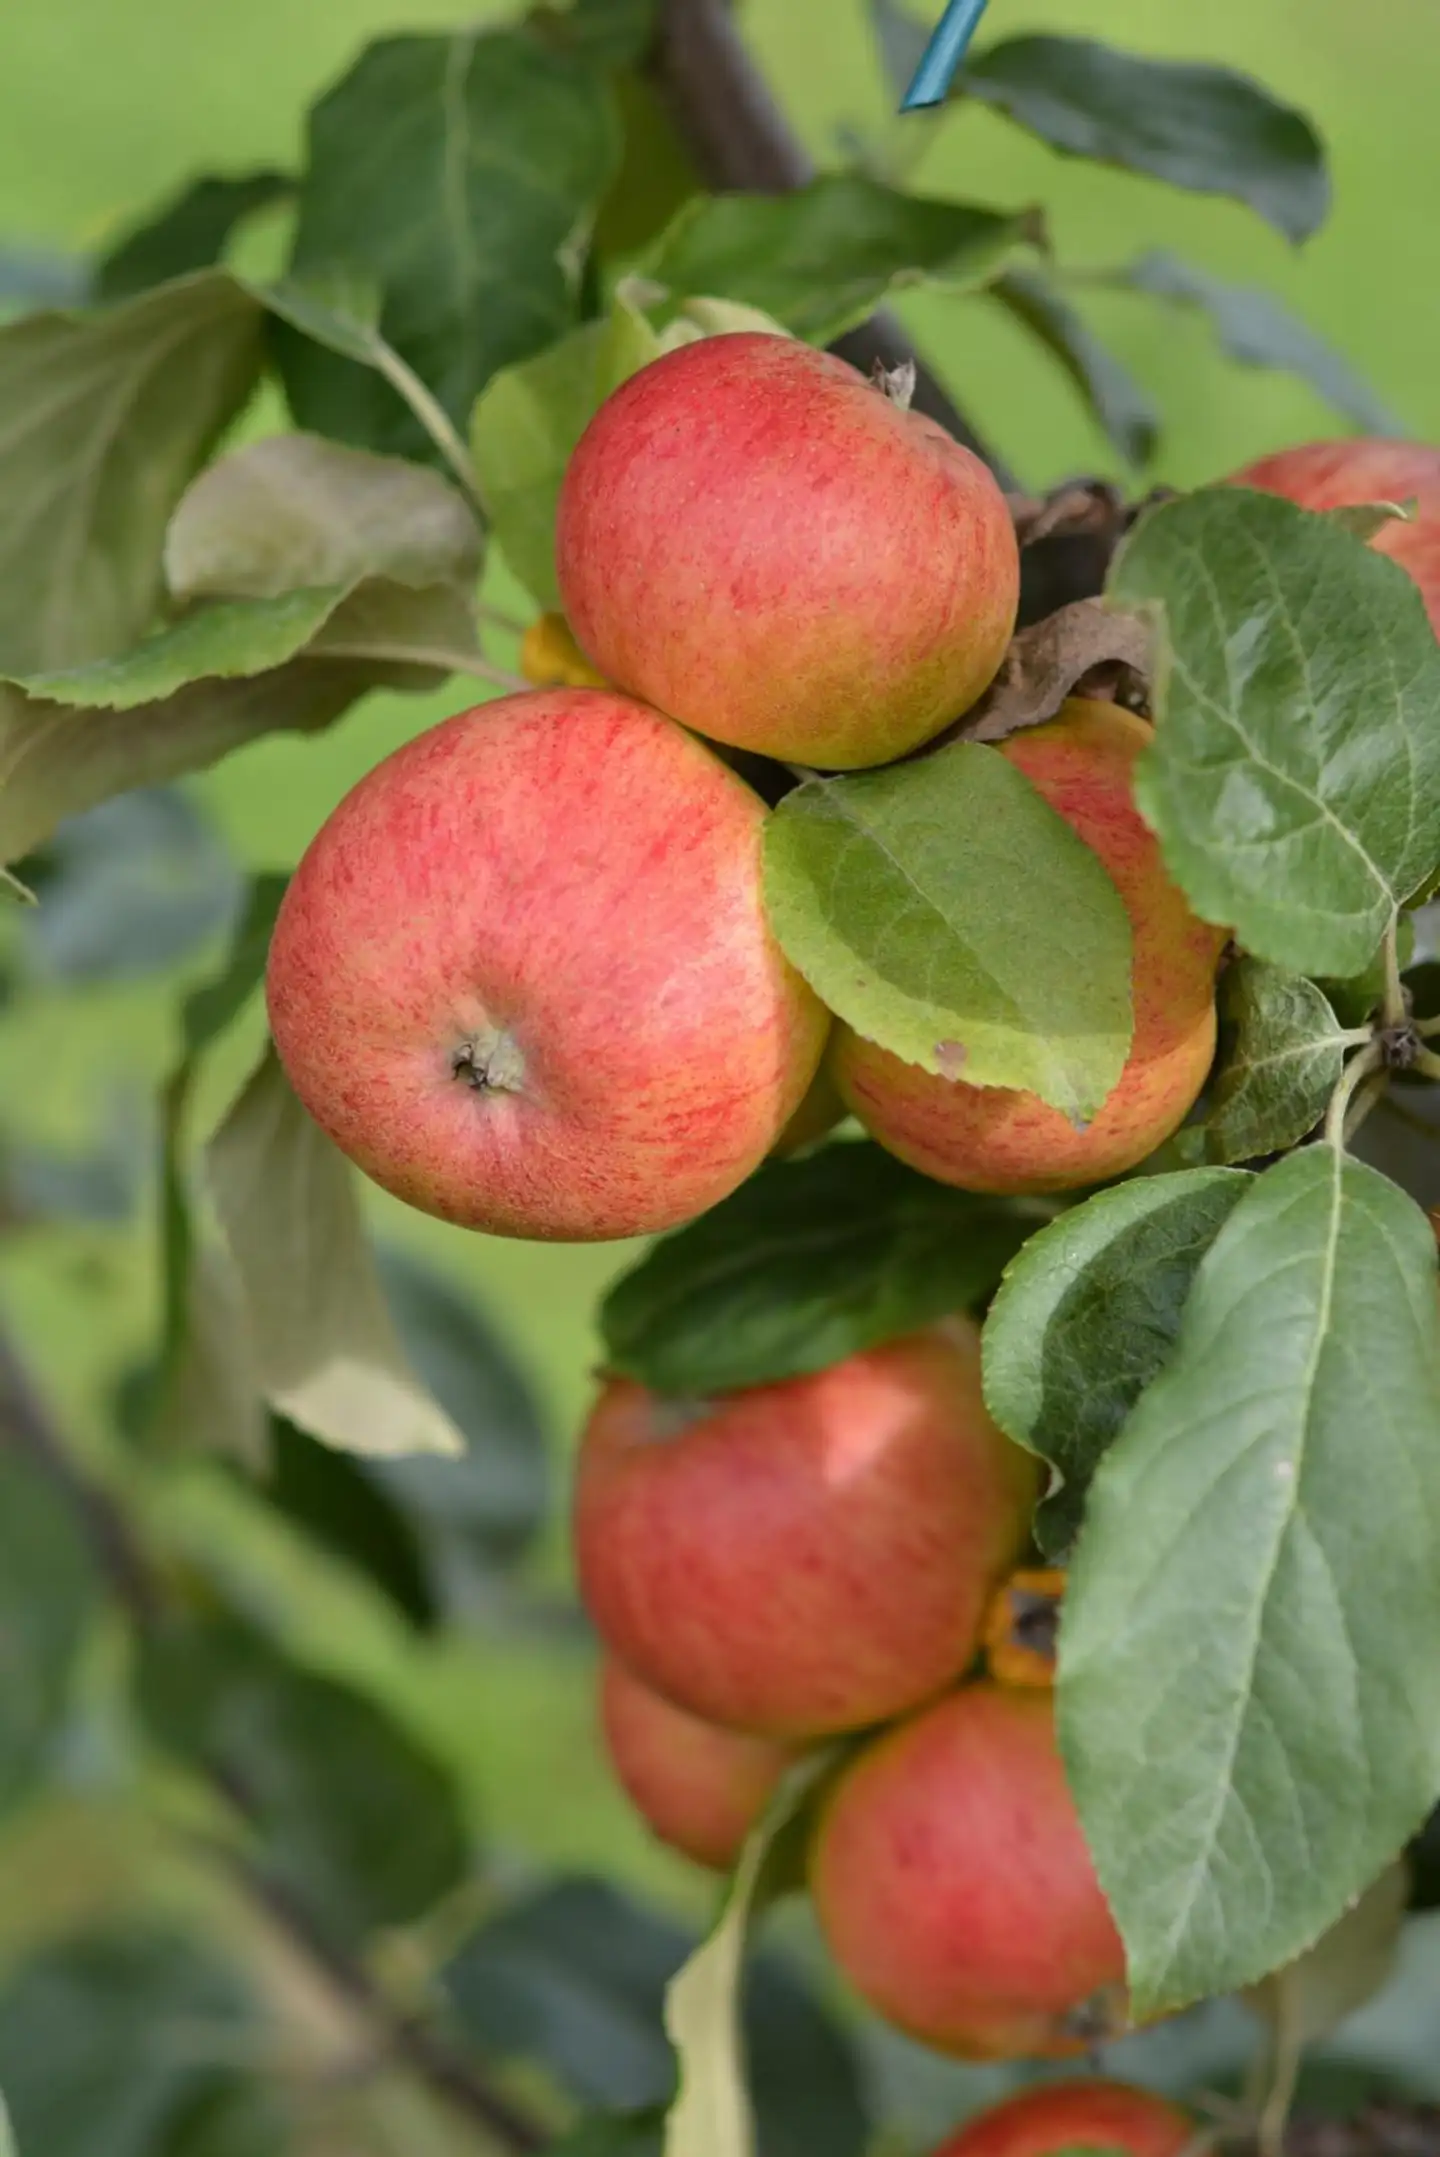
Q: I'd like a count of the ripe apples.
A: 8